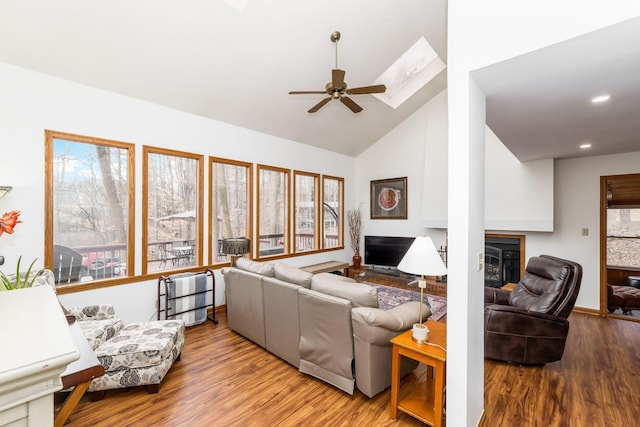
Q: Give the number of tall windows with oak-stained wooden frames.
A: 6